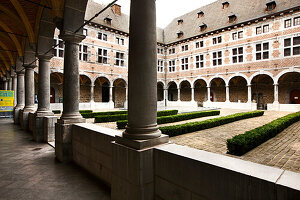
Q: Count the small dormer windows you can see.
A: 8